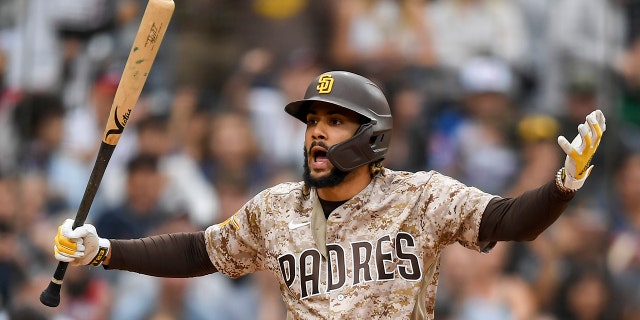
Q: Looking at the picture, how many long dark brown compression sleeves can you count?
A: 2